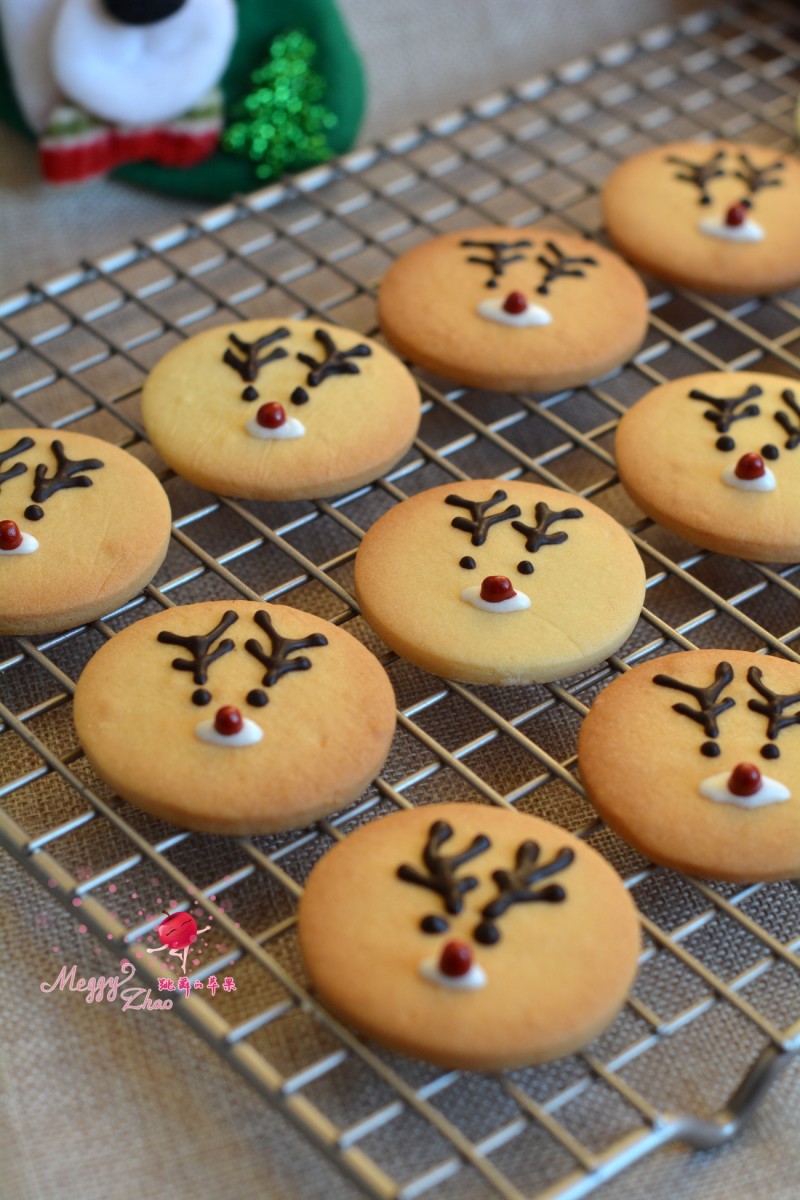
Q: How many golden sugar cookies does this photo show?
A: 9